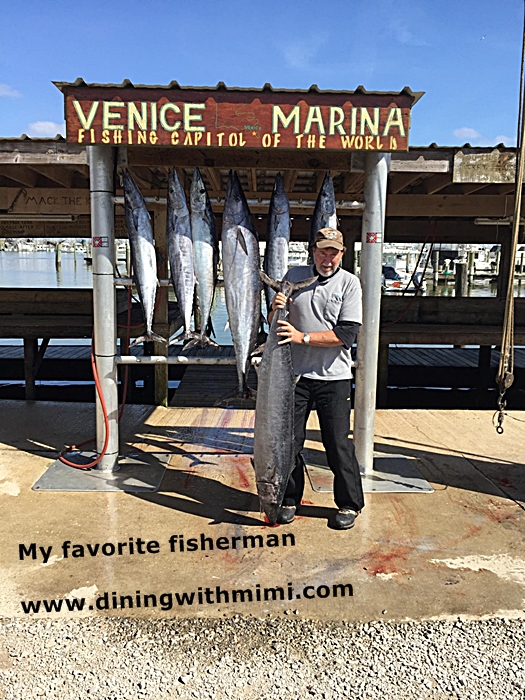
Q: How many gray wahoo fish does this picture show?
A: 7